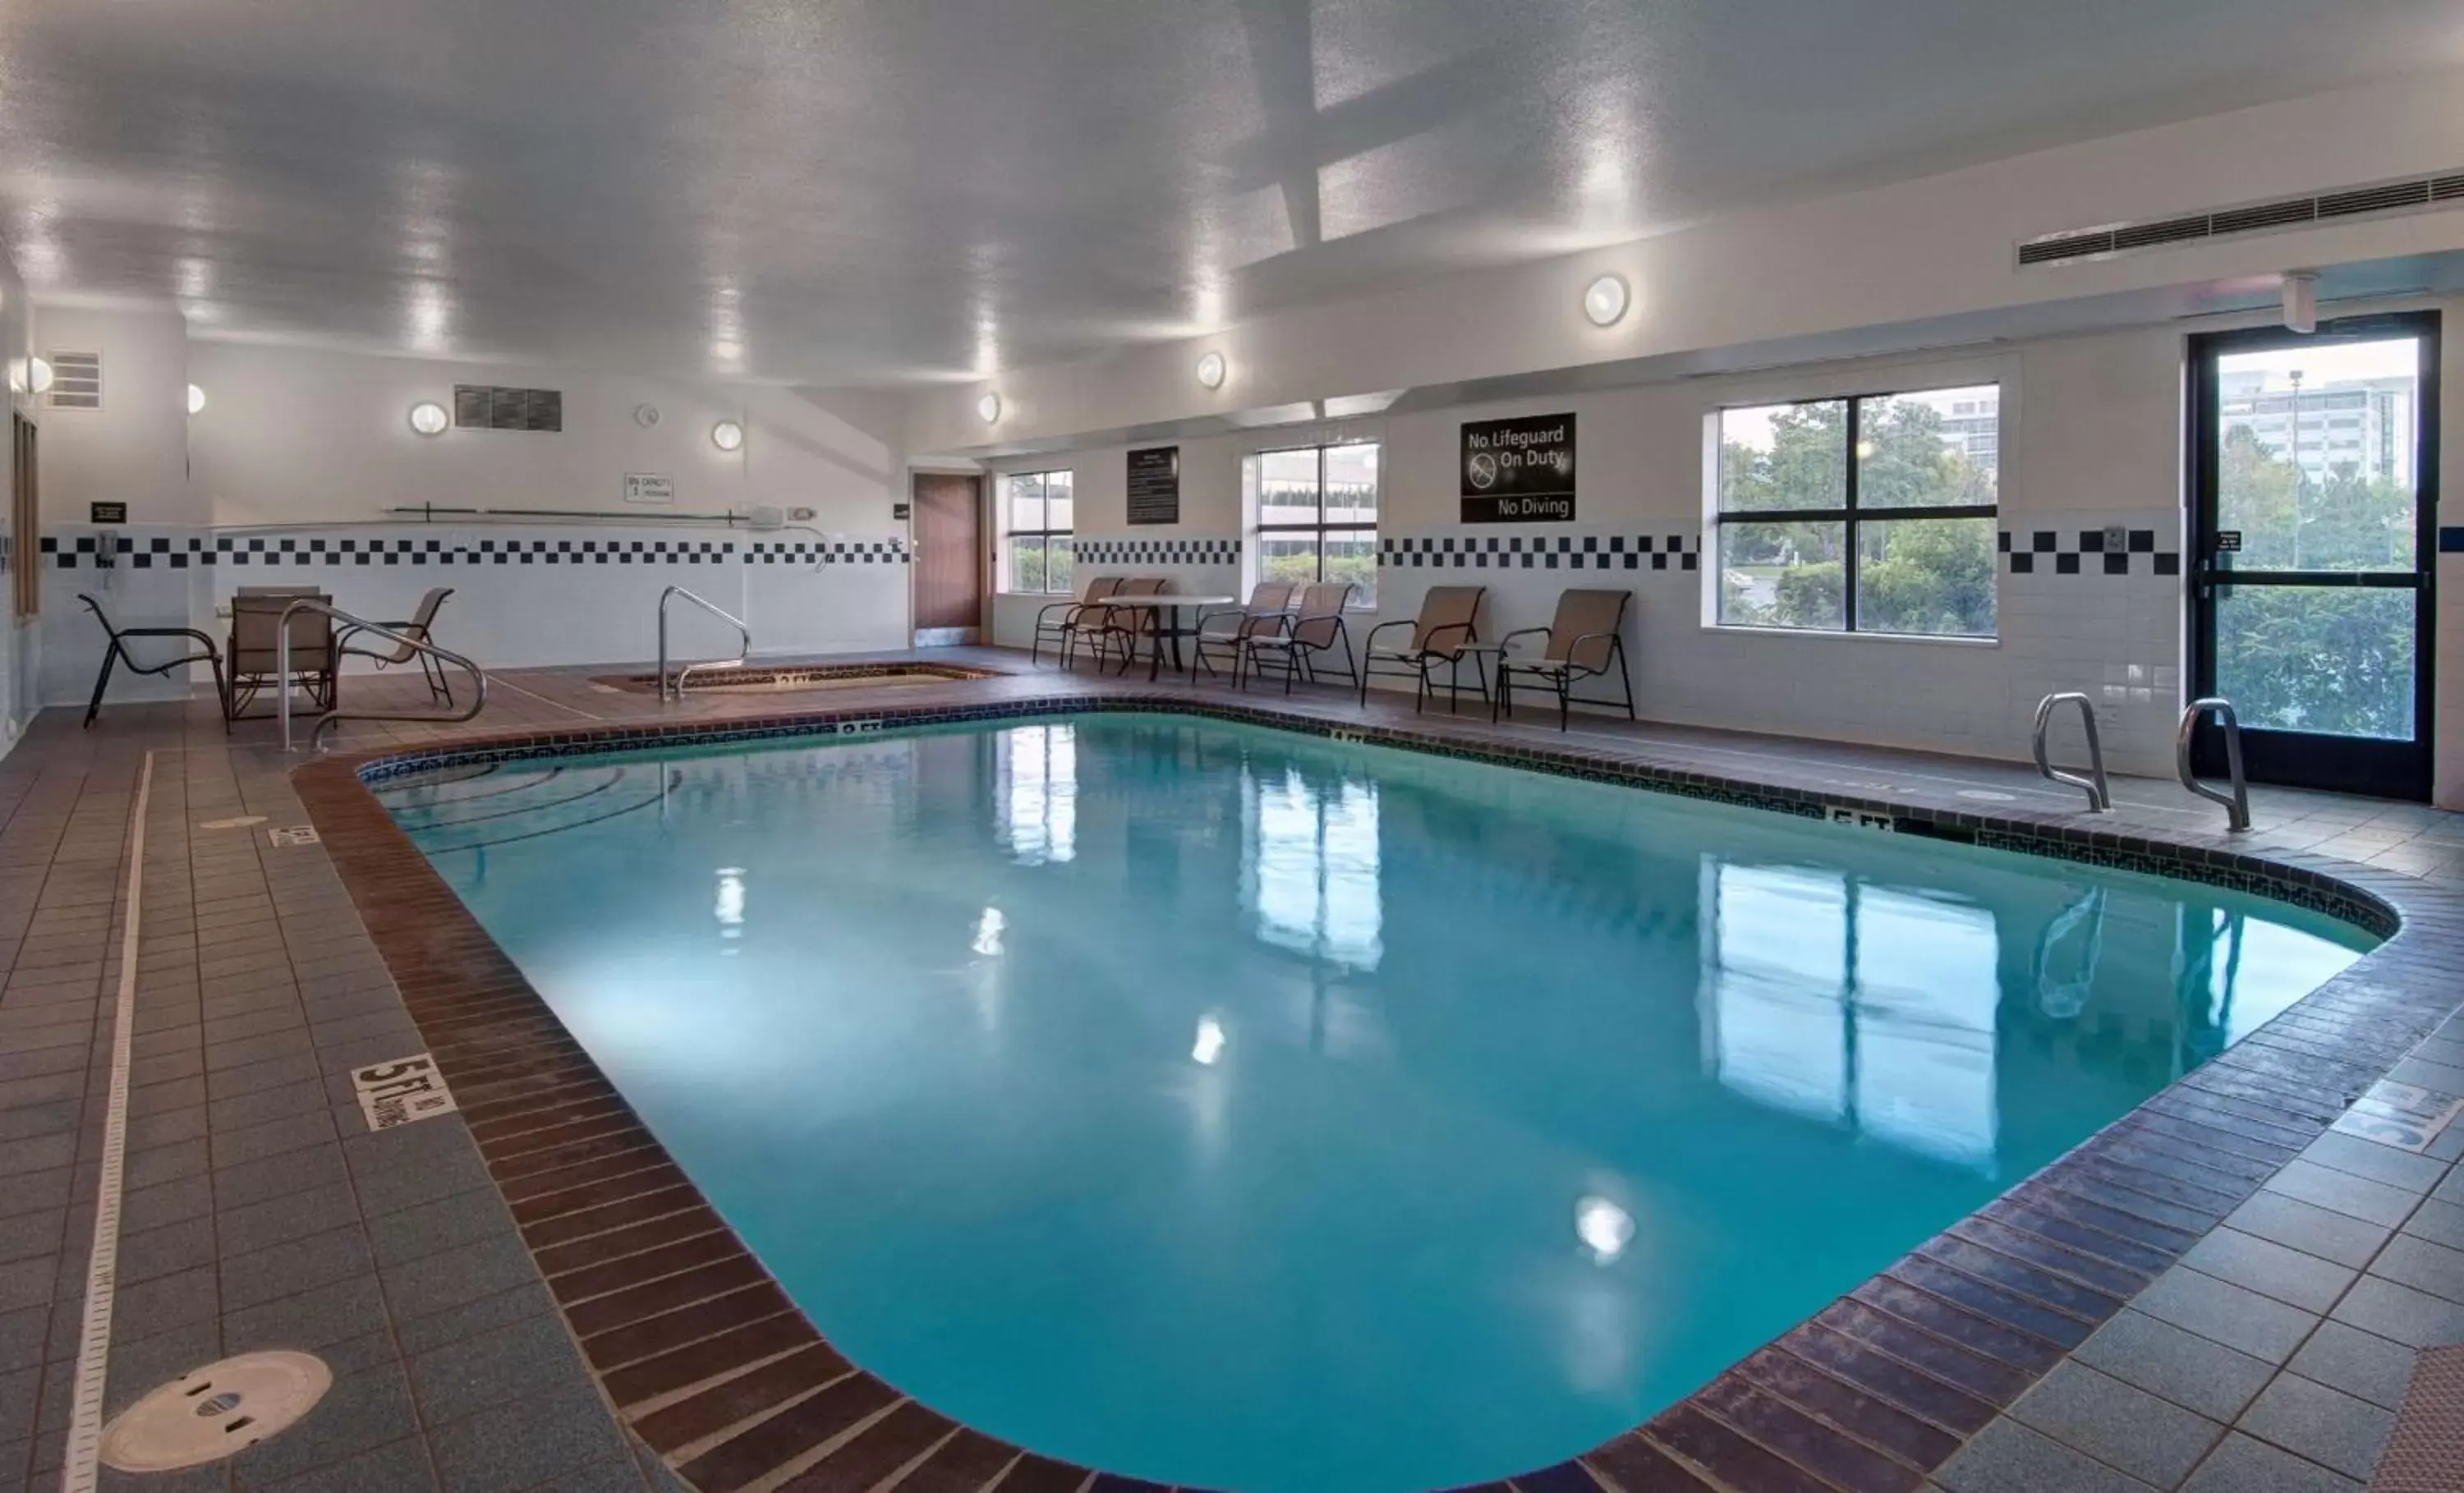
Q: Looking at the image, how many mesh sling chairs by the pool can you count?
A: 10